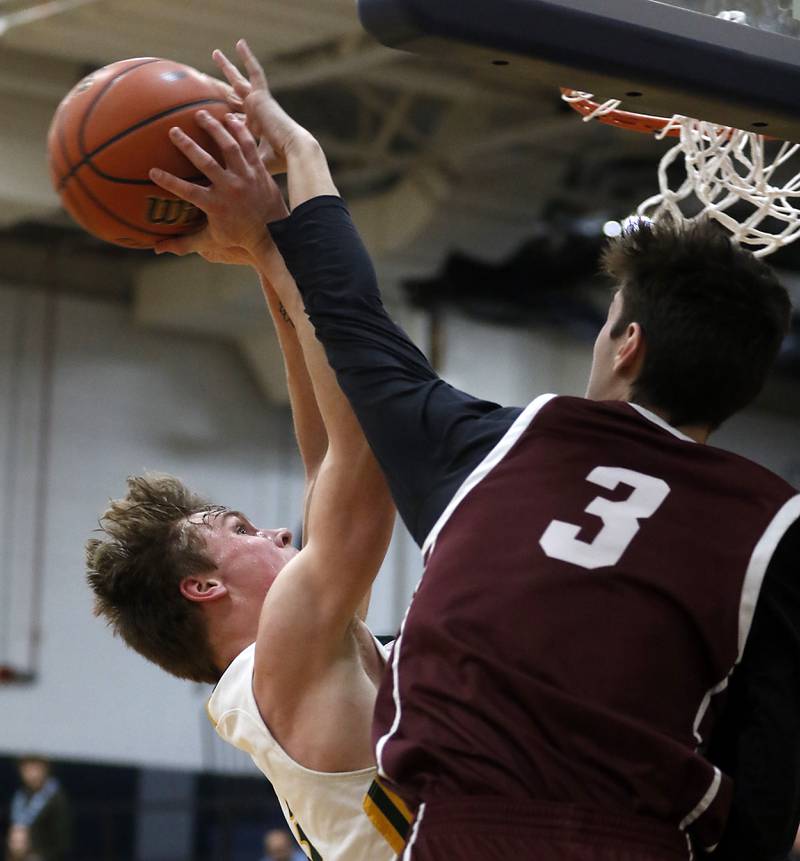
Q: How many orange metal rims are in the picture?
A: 1